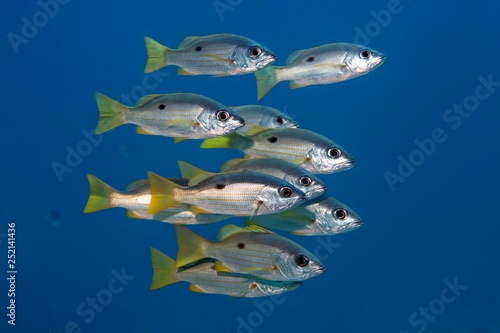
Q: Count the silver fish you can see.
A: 11